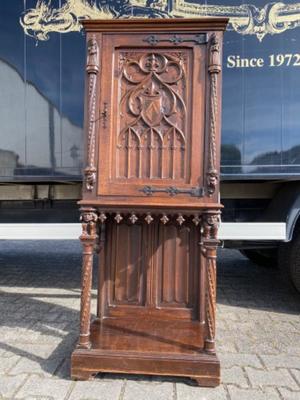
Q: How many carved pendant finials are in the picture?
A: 7